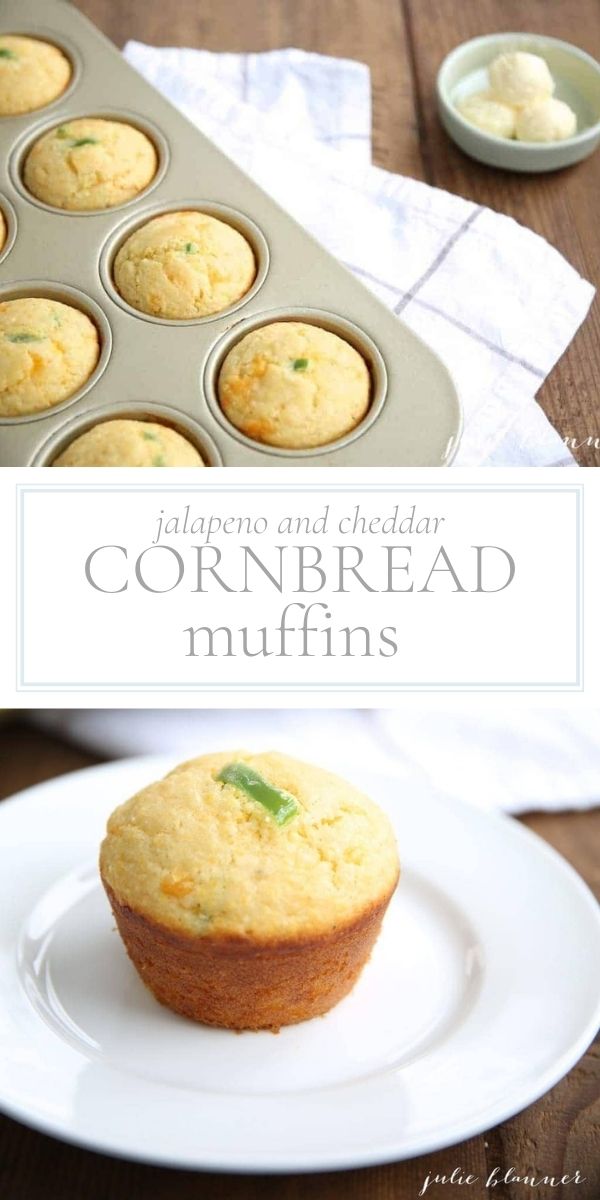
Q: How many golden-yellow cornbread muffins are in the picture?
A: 8